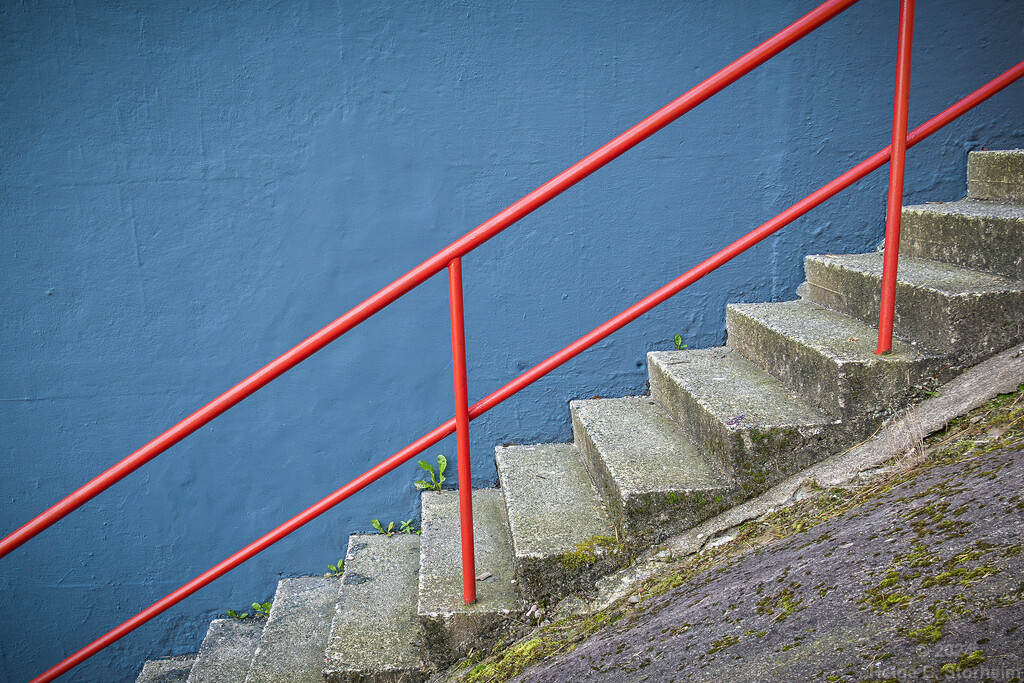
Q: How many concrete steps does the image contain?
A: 12